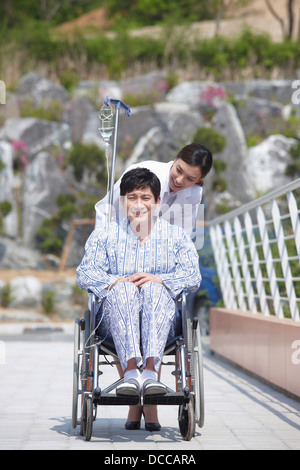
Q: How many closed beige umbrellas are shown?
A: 0